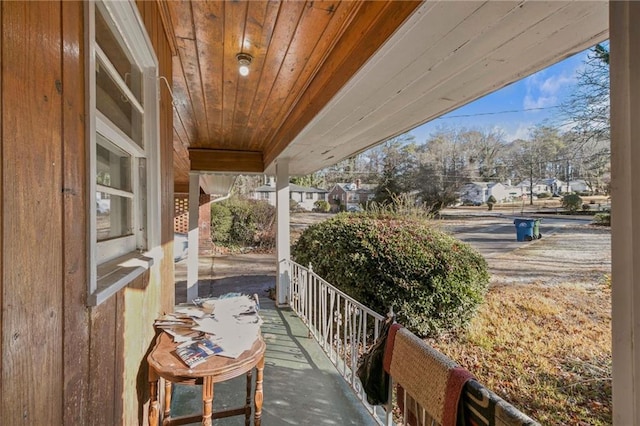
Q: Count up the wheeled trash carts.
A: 2